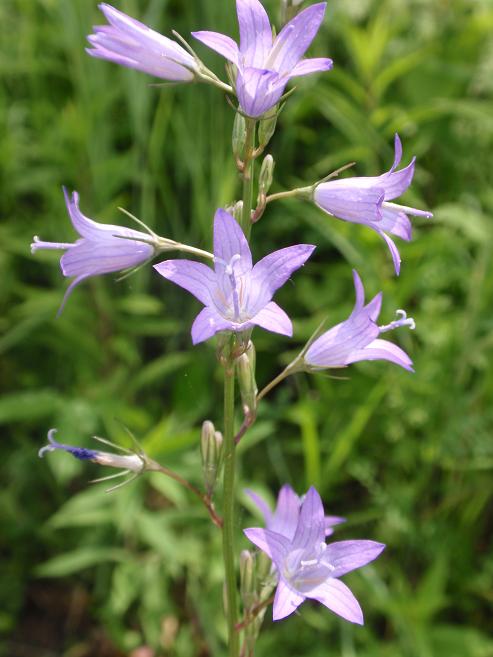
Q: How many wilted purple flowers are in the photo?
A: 1